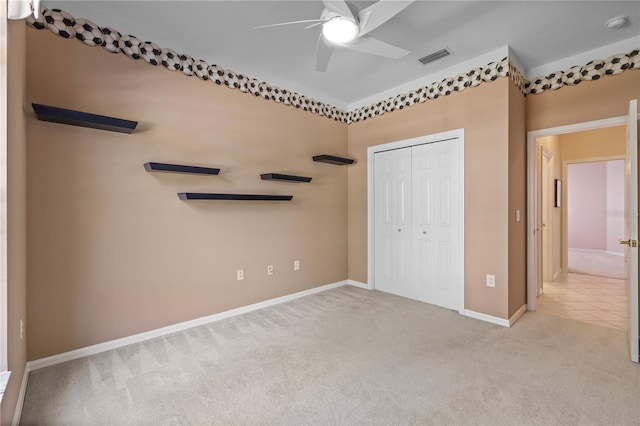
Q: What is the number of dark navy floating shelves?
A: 5